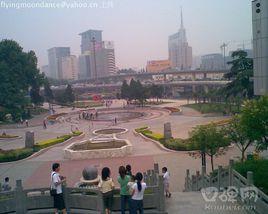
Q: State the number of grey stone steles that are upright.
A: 2